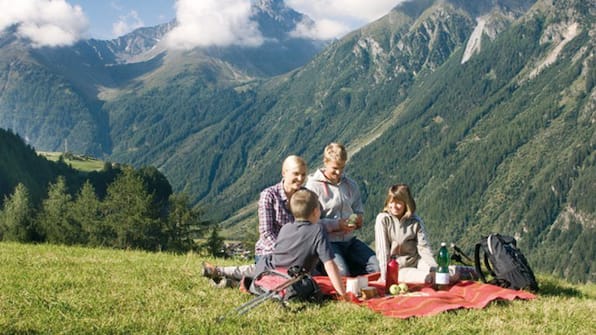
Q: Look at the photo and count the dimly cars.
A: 0